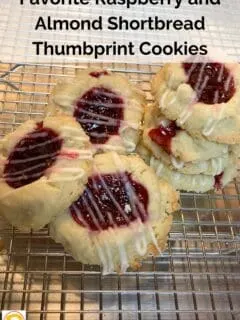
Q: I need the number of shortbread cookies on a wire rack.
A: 7